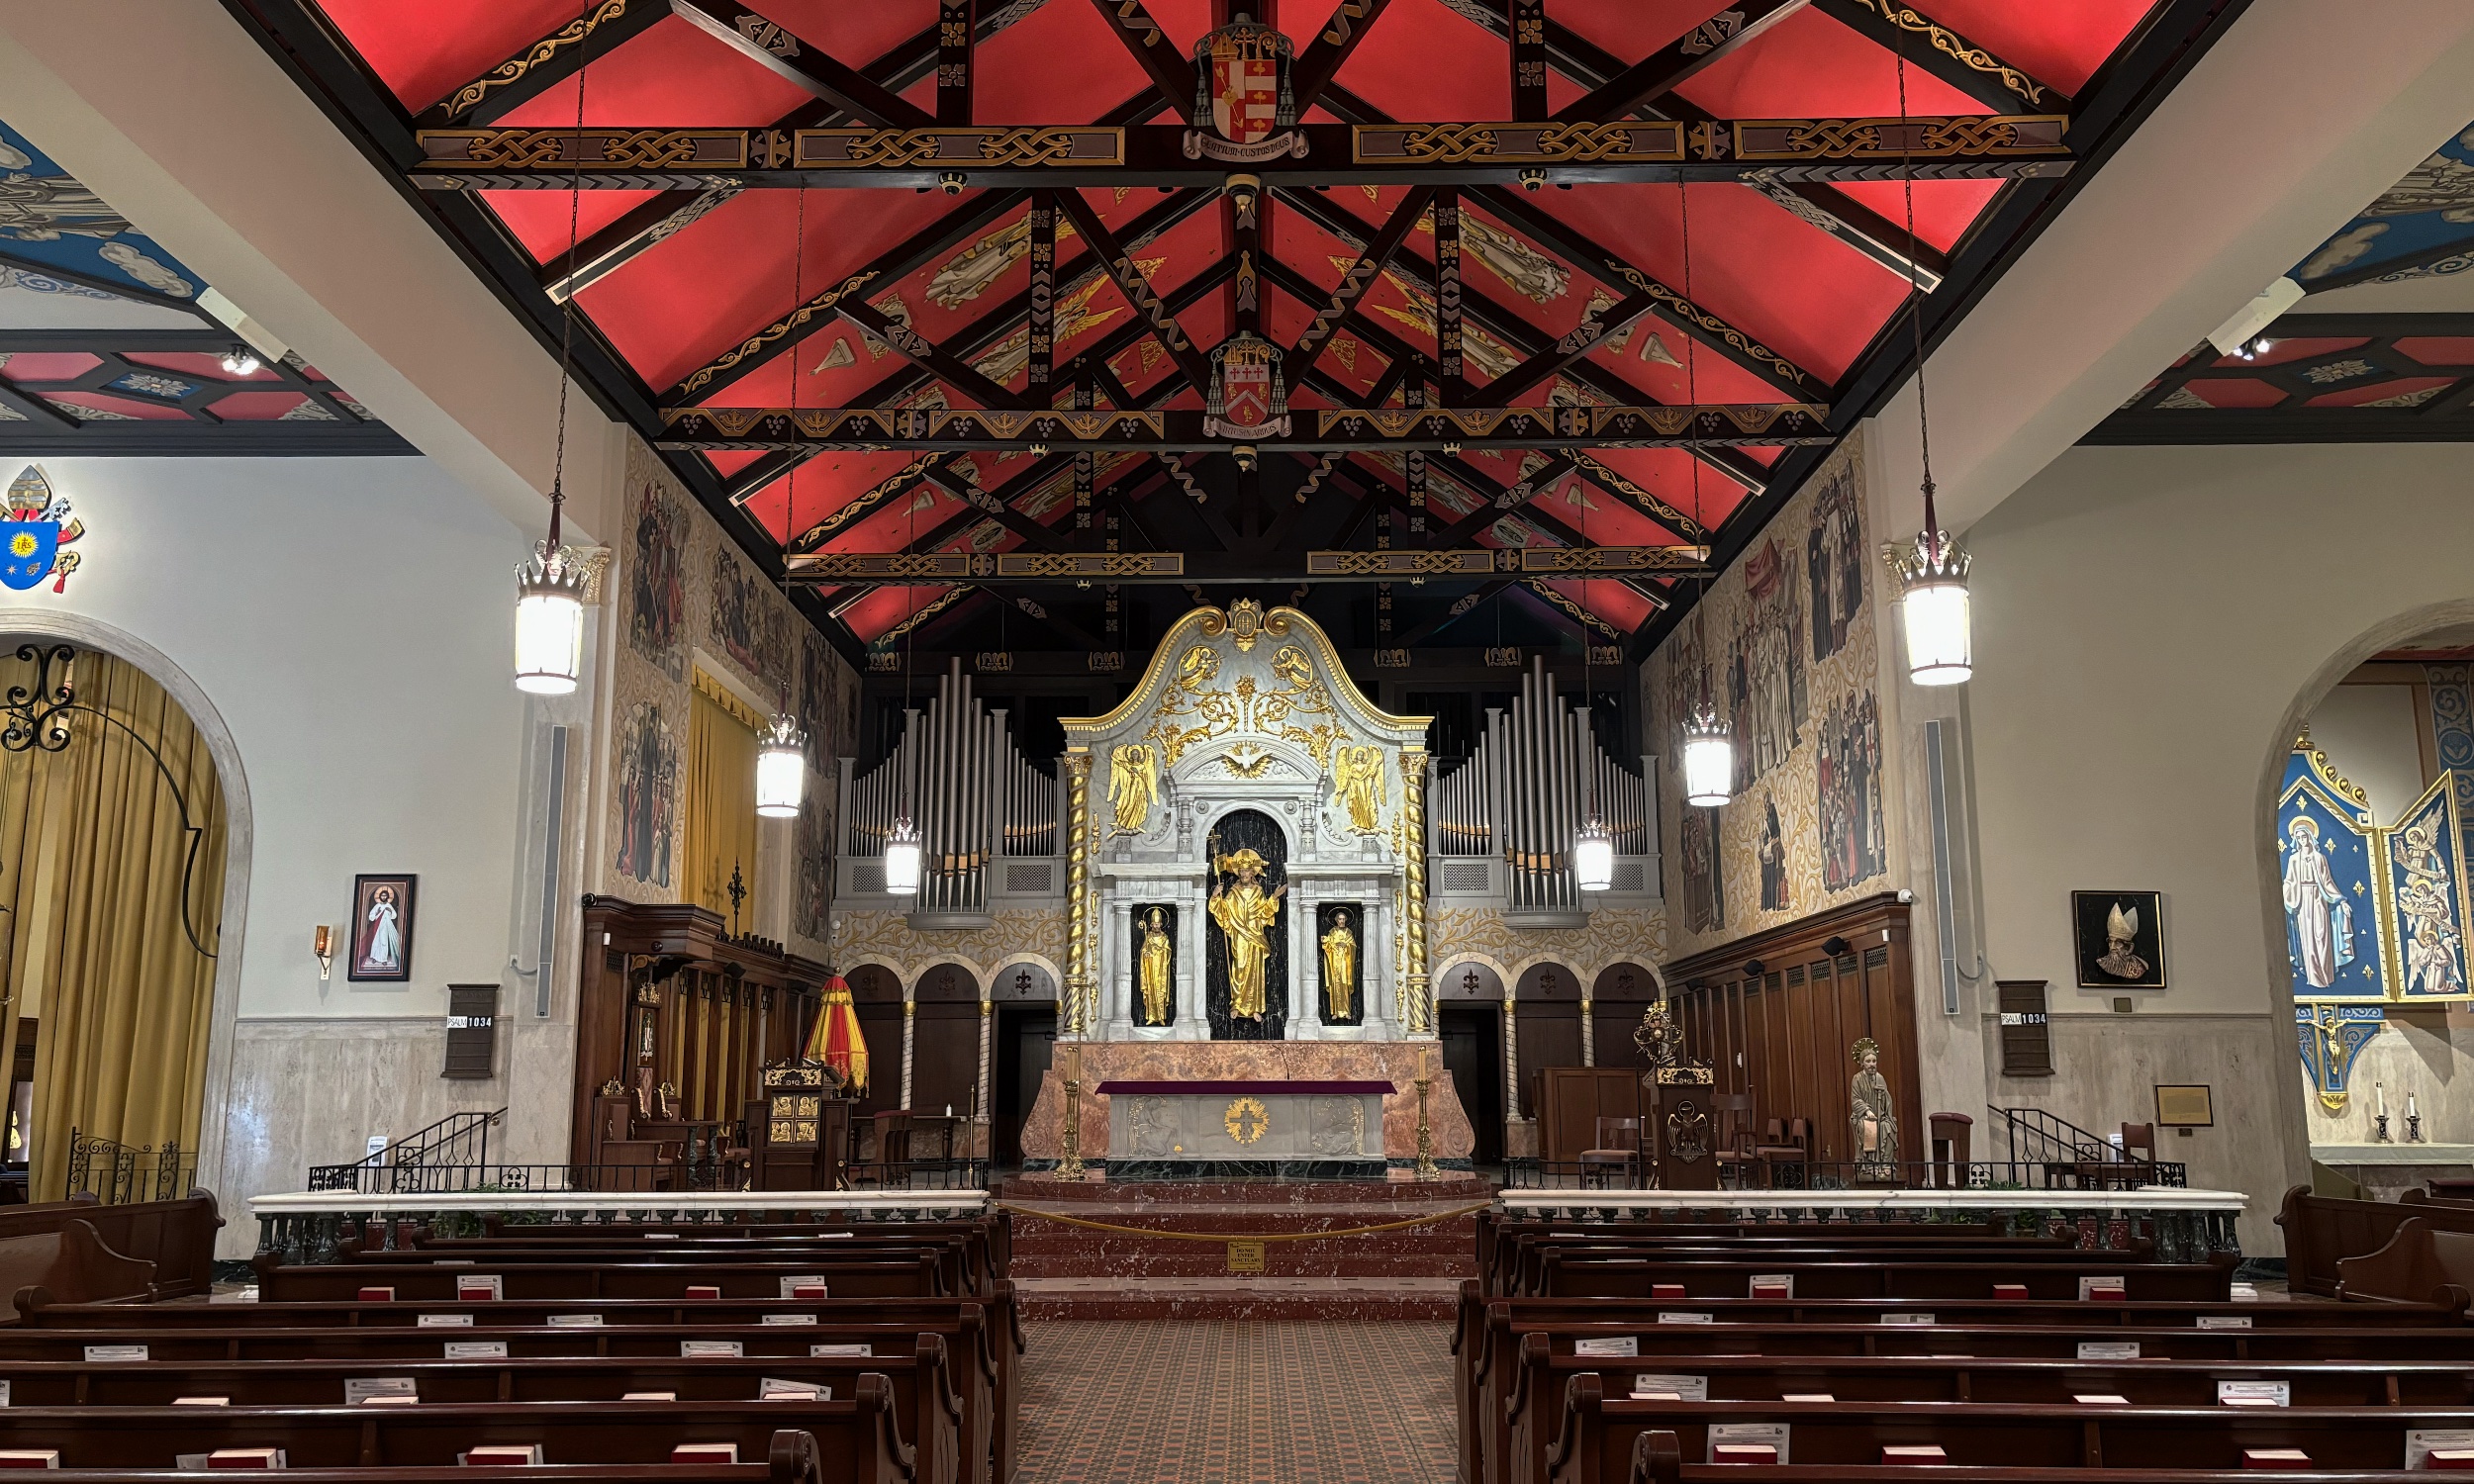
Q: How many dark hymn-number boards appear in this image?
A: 2